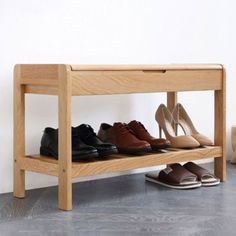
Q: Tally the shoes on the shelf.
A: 6